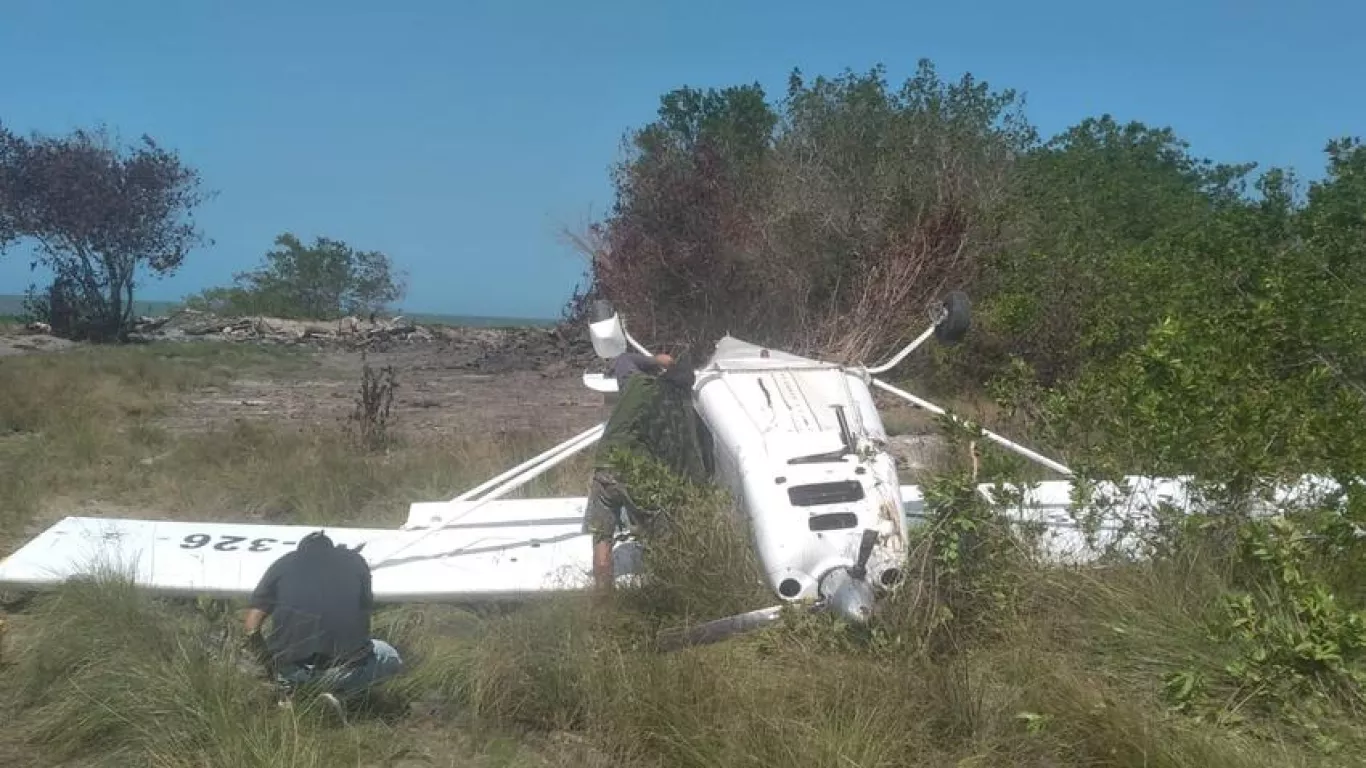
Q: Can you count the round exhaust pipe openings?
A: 2